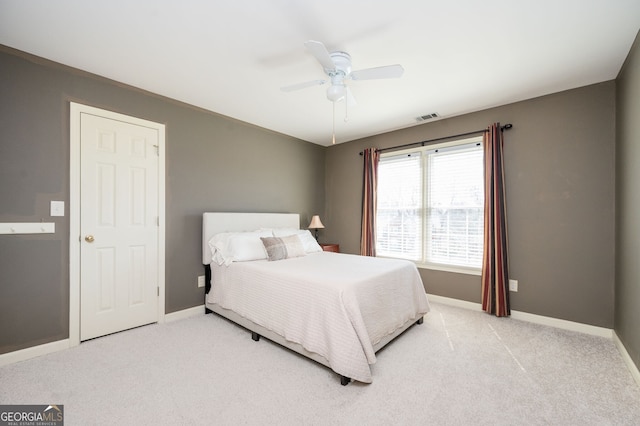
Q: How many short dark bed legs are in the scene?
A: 4